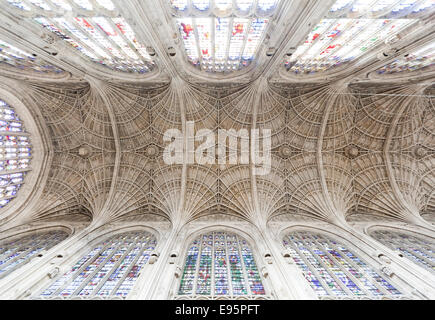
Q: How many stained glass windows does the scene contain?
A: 11